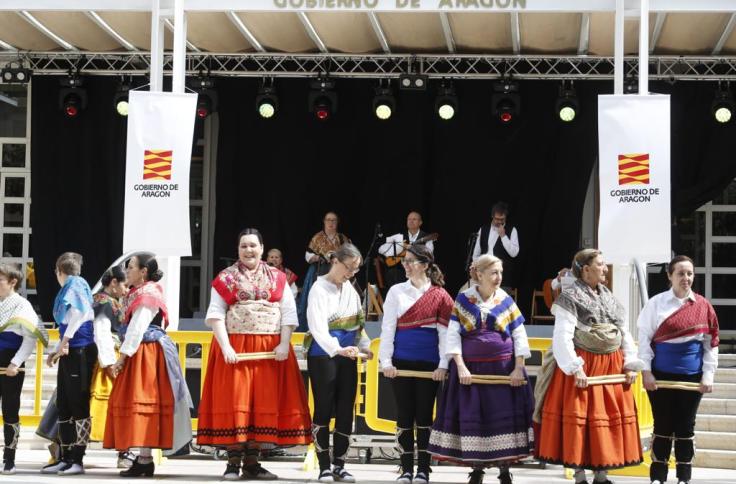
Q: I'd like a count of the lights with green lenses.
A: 6